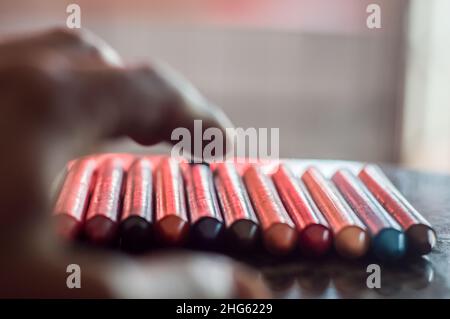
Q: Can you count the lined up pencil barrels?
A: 11